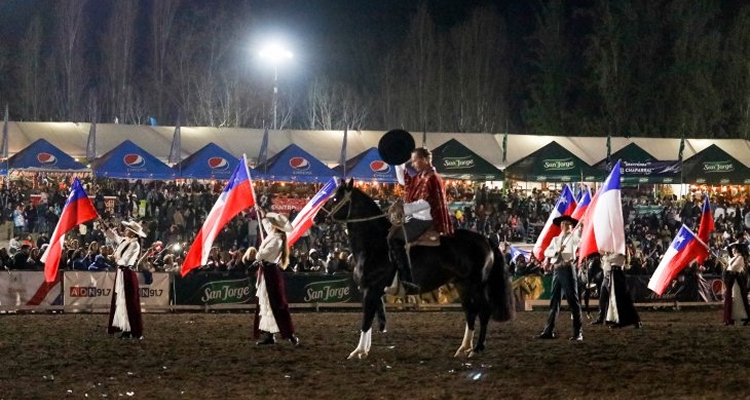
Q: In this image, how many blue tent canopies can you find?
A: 5